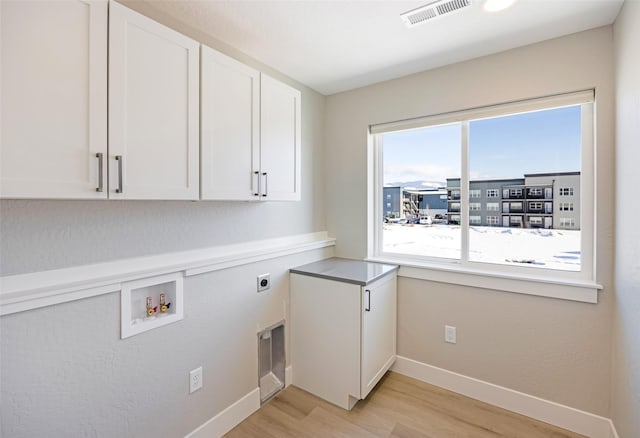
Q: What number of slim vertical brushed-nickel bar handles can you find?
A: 5